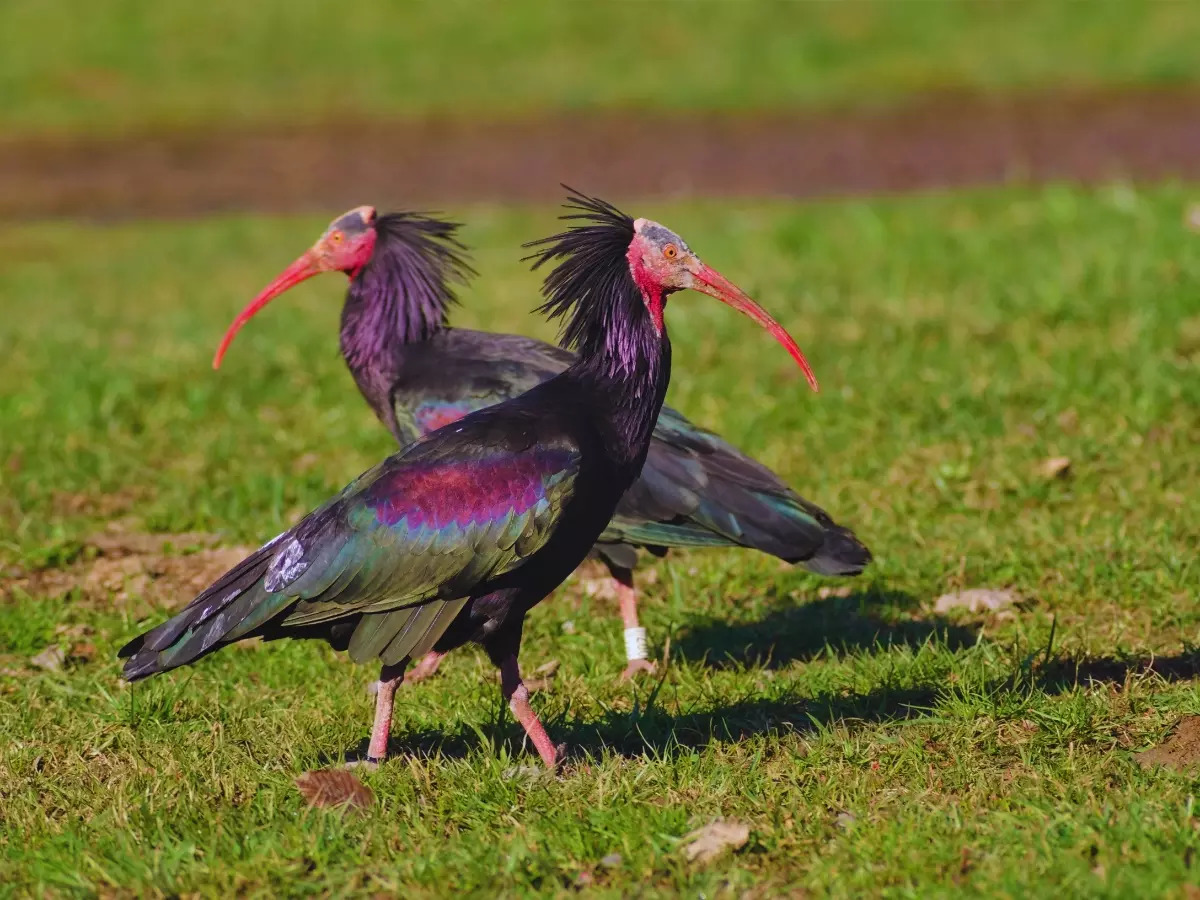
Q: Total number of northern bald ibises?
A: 2